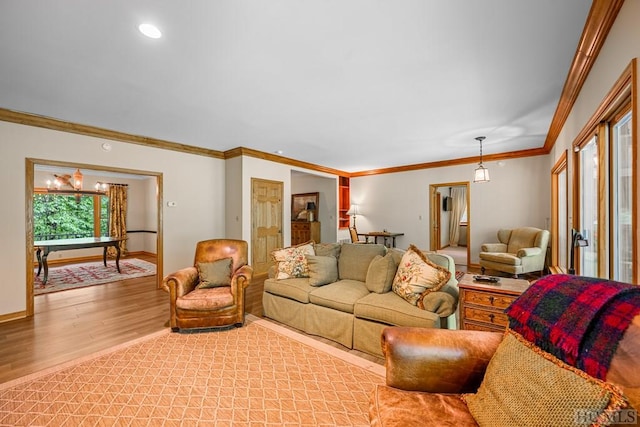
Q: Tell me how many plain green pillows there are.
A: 3